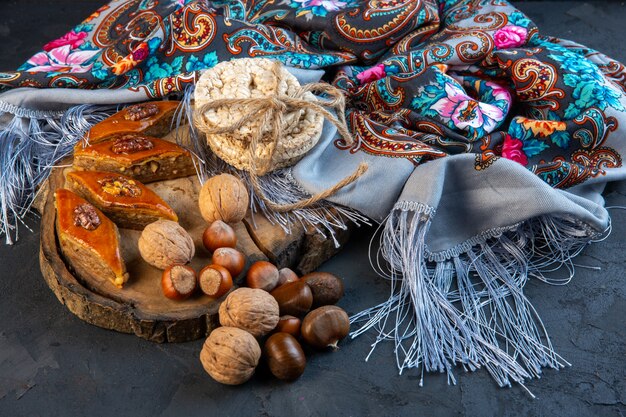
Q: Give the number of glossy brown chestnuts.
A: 4